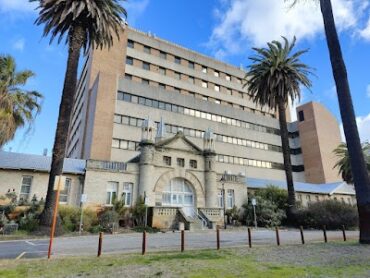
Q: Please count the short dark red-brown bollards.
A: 9